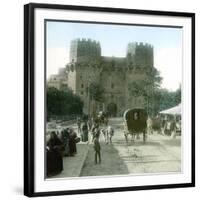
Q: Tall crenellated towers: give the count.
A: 2